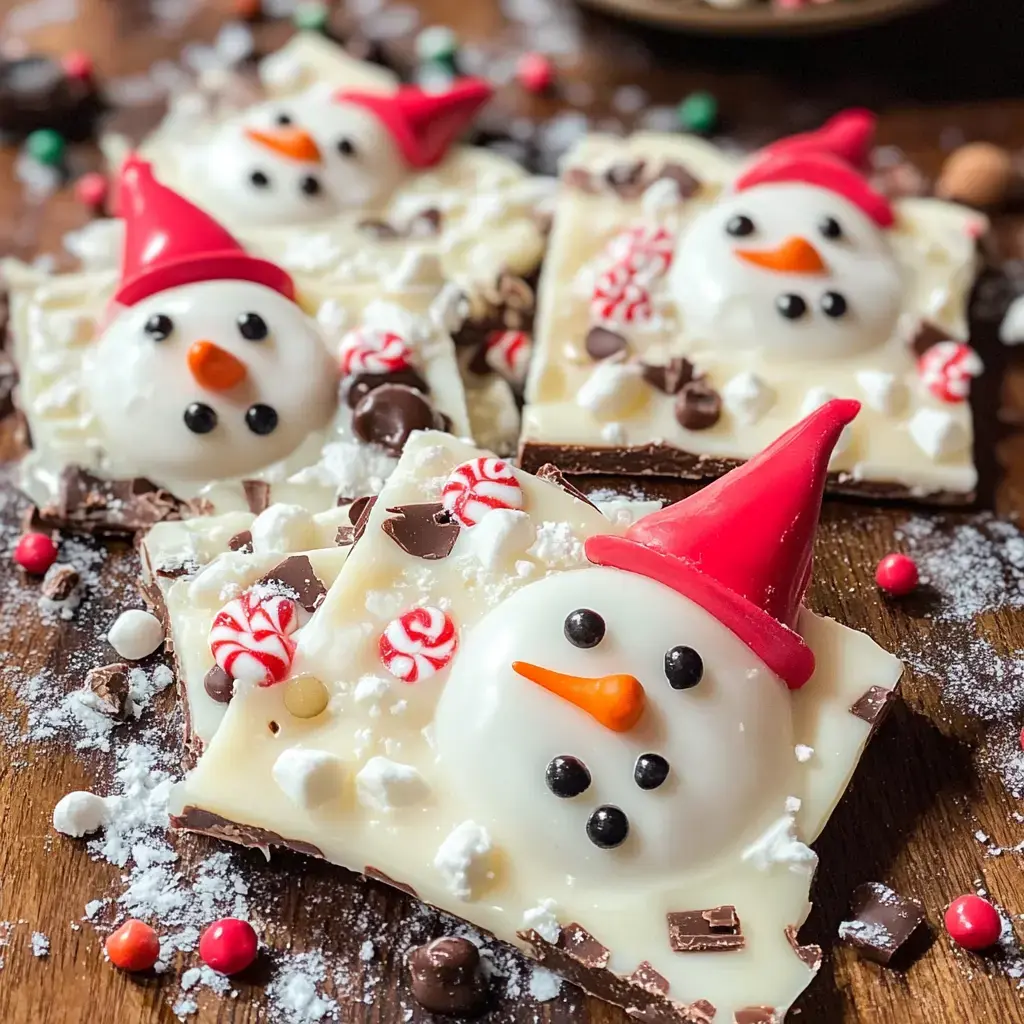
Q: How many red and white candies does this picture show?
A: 8